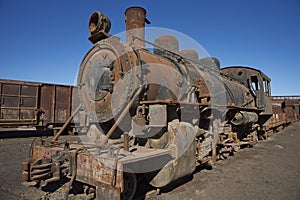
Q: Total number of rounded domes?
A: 3